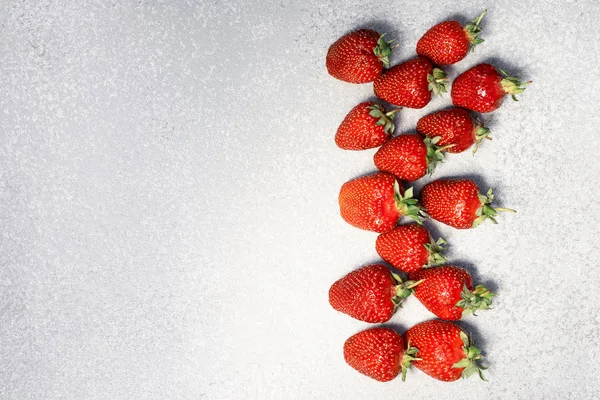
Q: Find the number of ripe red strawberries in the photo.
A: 14